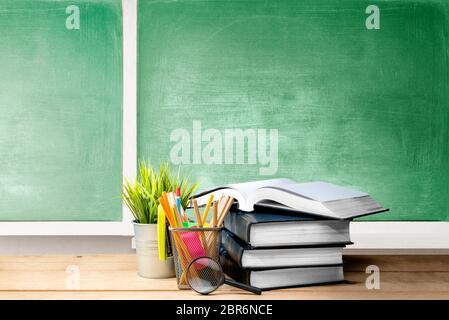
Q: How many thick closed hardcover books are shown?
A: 3